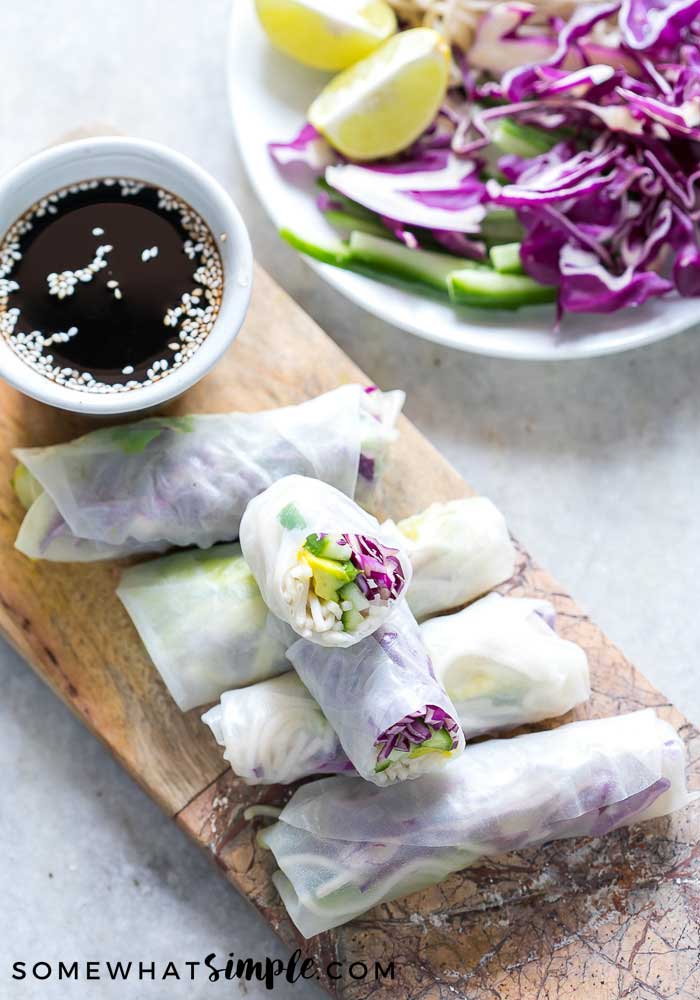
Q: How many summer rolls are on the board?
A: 6